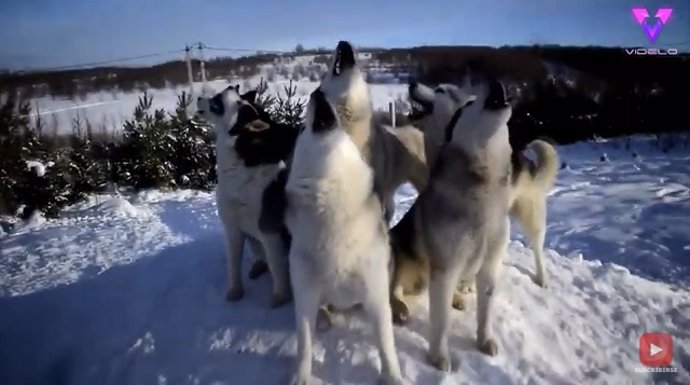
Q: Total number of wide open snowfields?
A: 1